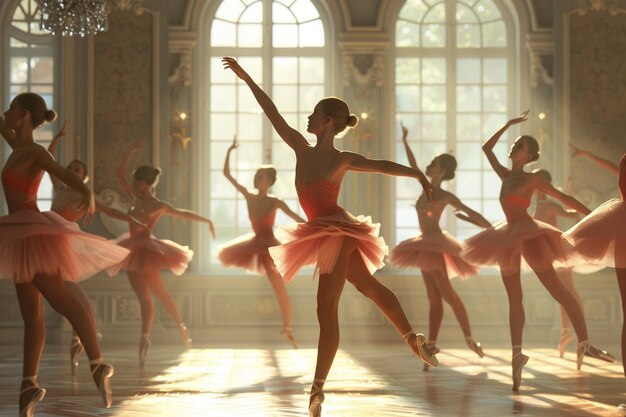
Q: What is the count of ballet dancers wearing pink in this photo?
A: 9